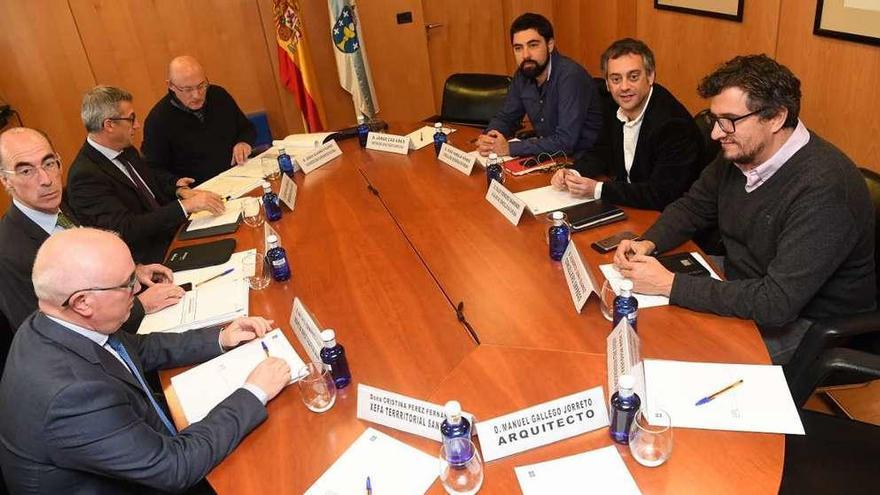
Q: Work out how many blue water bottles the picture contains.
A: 11